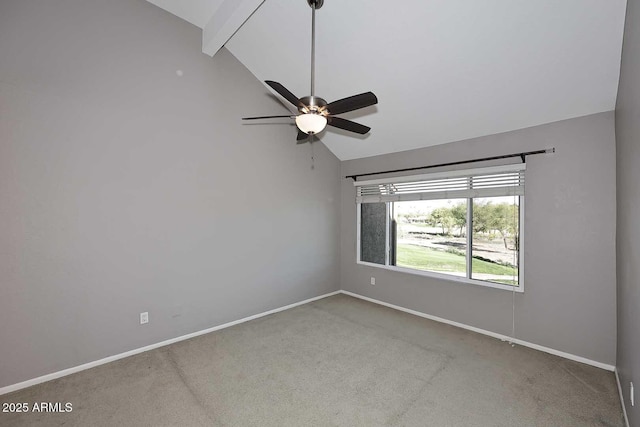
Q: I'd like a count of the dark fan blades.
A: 5